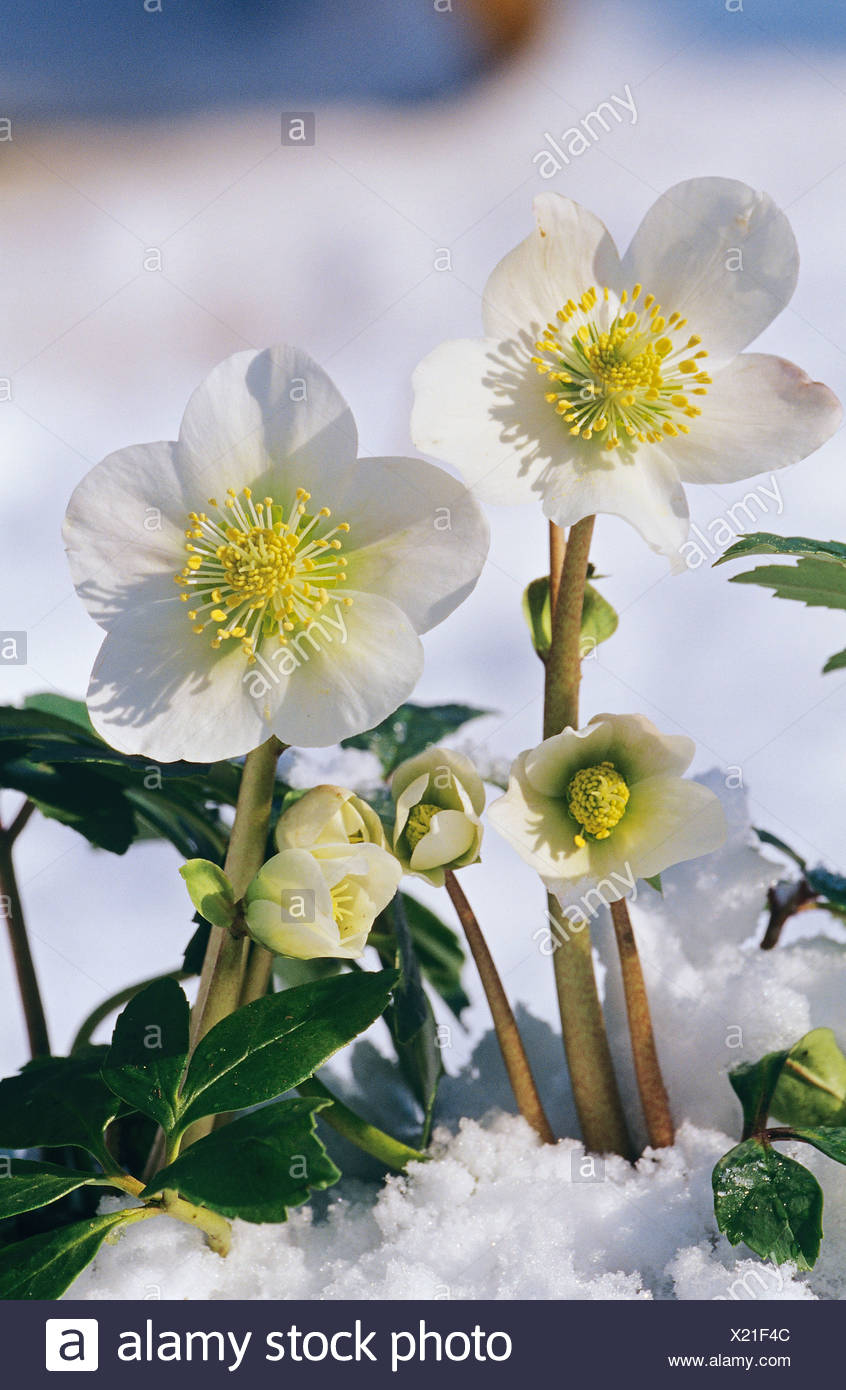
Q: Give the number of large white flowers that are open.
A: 2